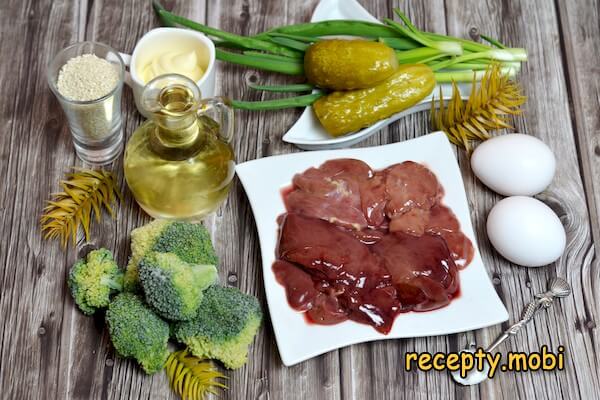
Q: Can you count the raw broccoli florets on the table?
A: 5